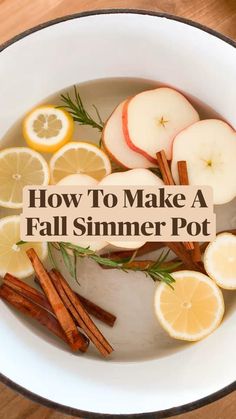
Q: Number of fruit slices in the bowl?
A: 11